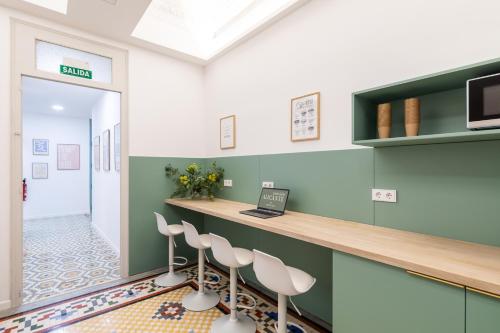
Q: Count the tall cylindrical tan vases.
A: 2